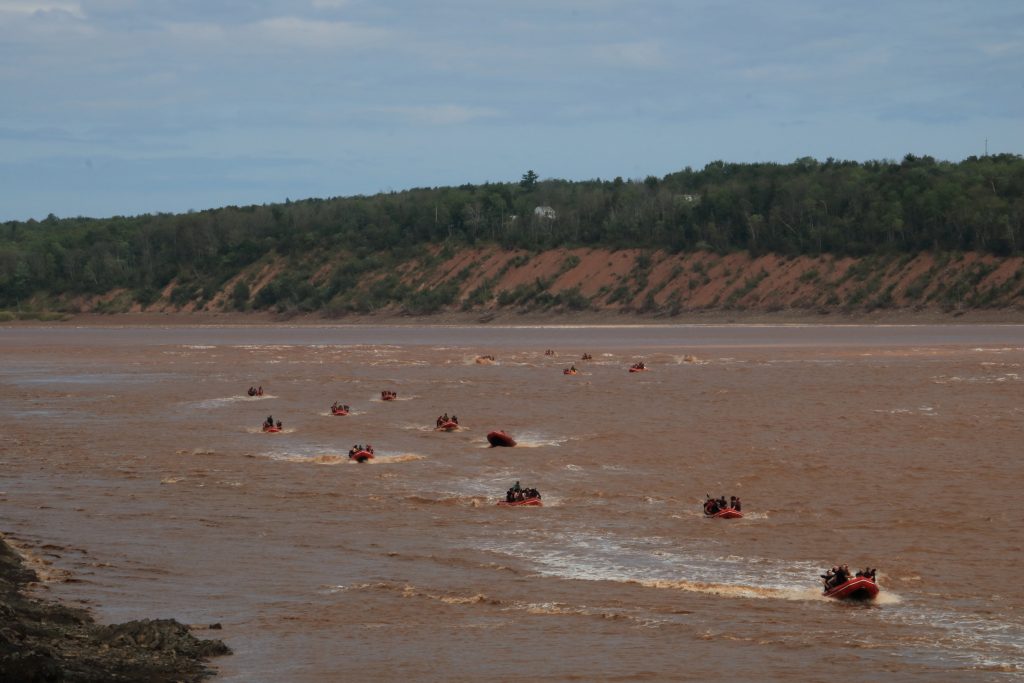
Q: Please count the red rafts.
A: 15